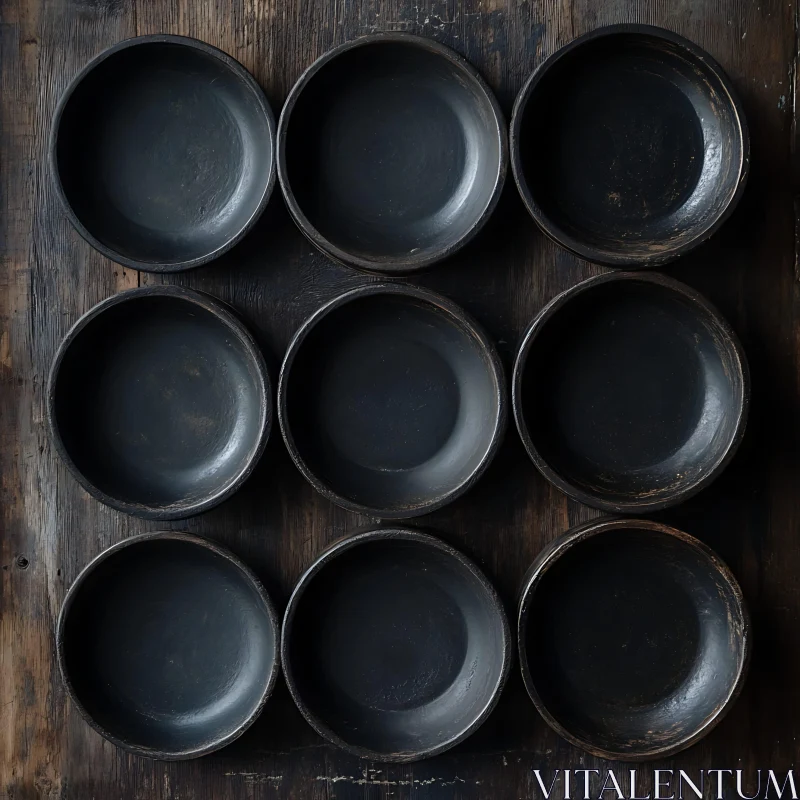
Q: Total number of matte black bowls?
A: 9